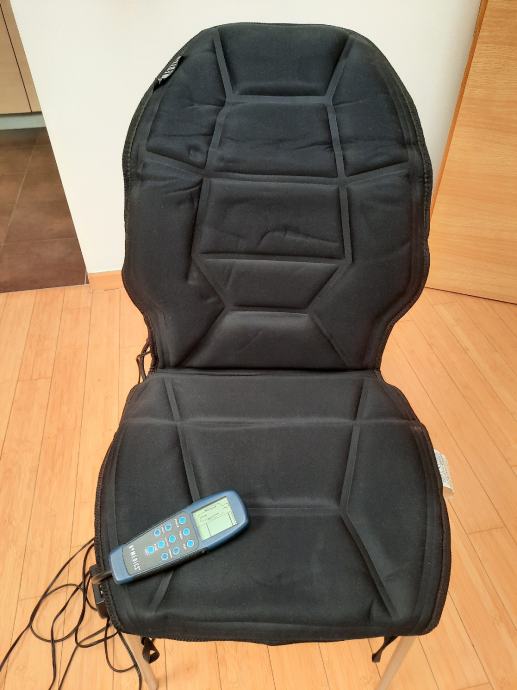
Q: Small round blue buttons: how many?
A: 10